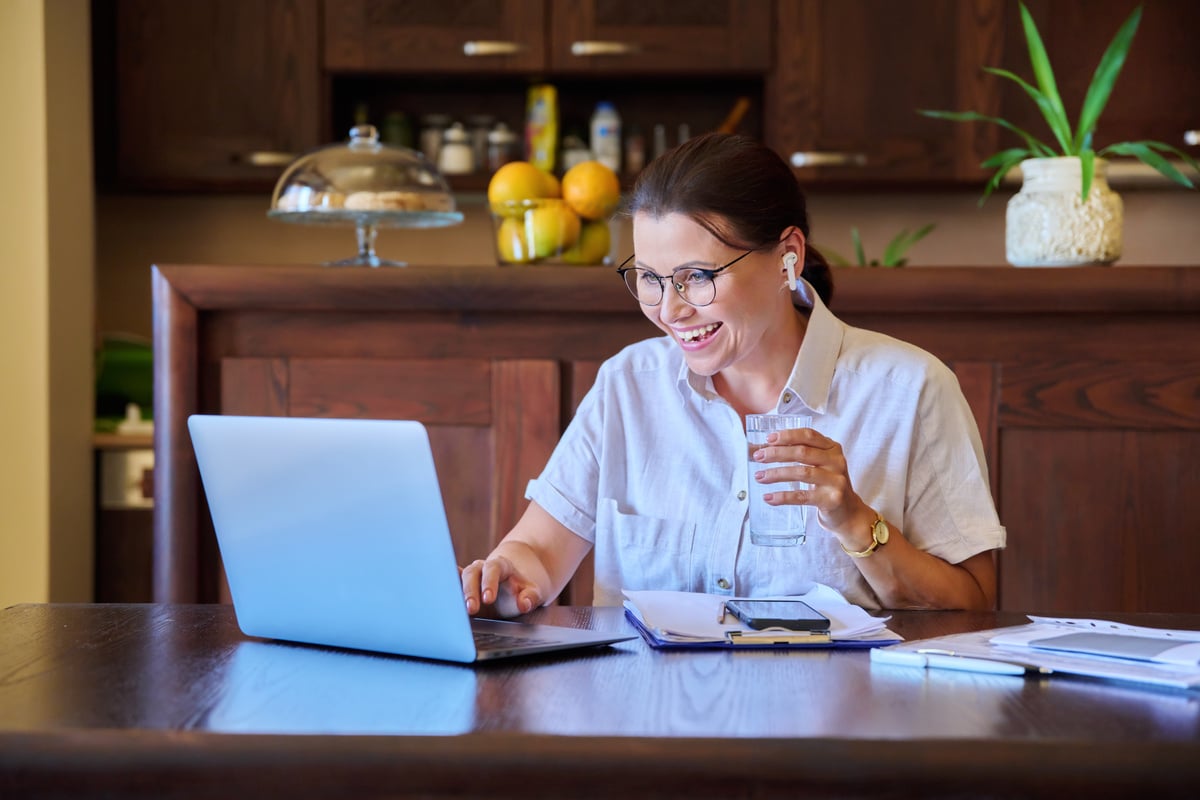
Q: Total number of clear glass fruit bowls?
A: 1